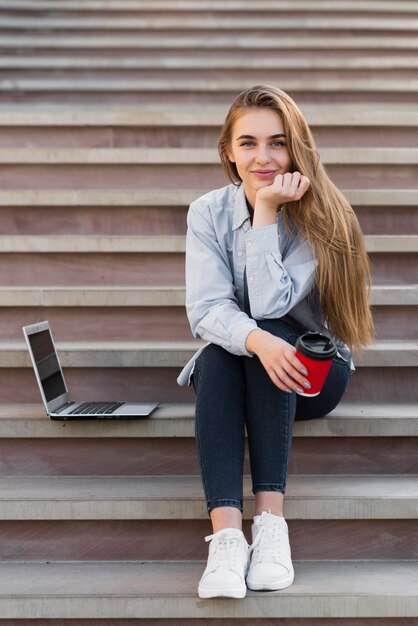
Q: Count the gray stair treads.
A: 14